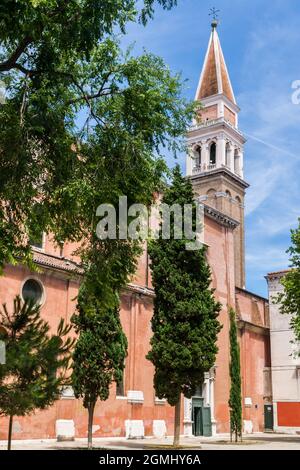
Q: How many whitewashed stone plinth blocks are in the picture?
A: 4